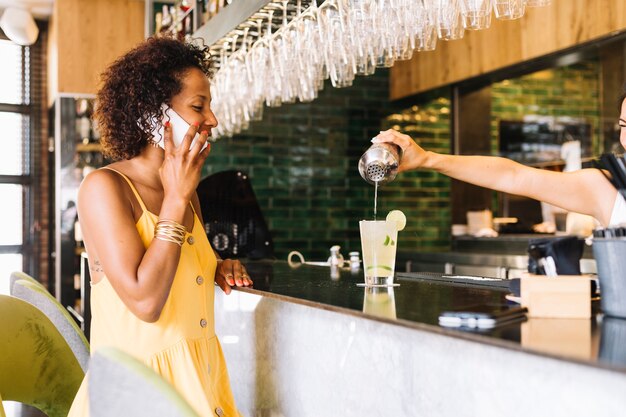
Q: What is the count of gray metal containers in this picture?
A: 2